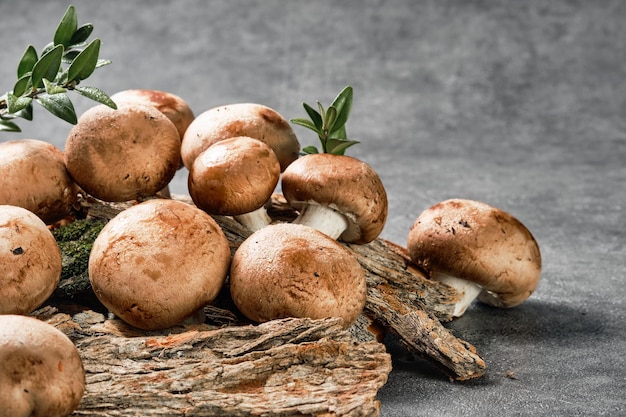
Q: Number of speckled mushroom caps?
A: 11